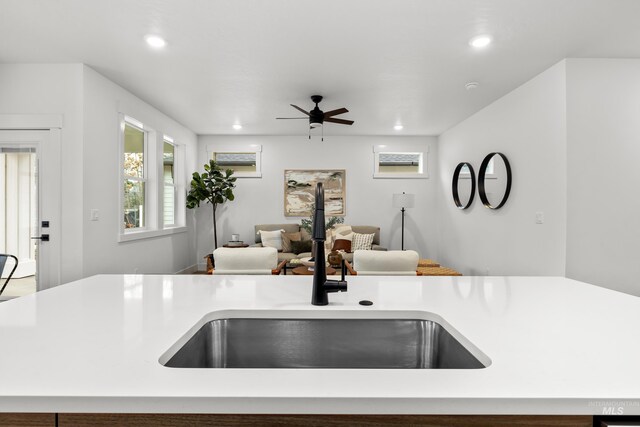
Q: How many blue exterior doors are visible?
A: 0